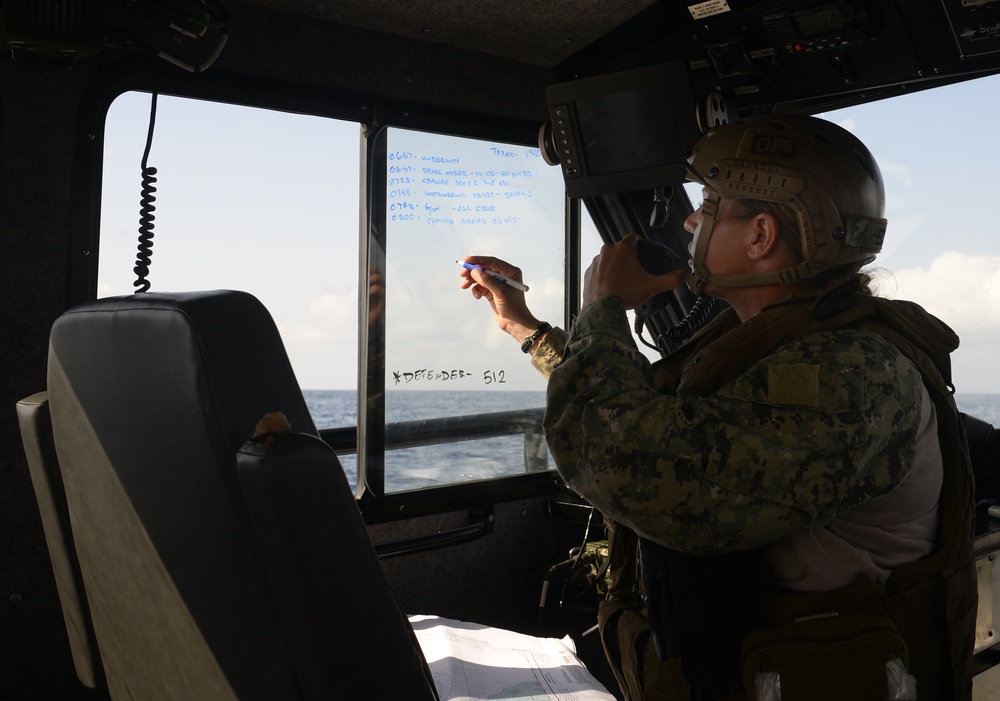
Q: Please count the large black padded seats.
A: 1